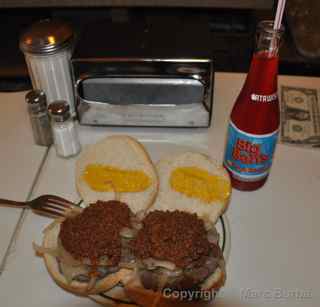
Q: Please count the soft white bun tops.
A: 2